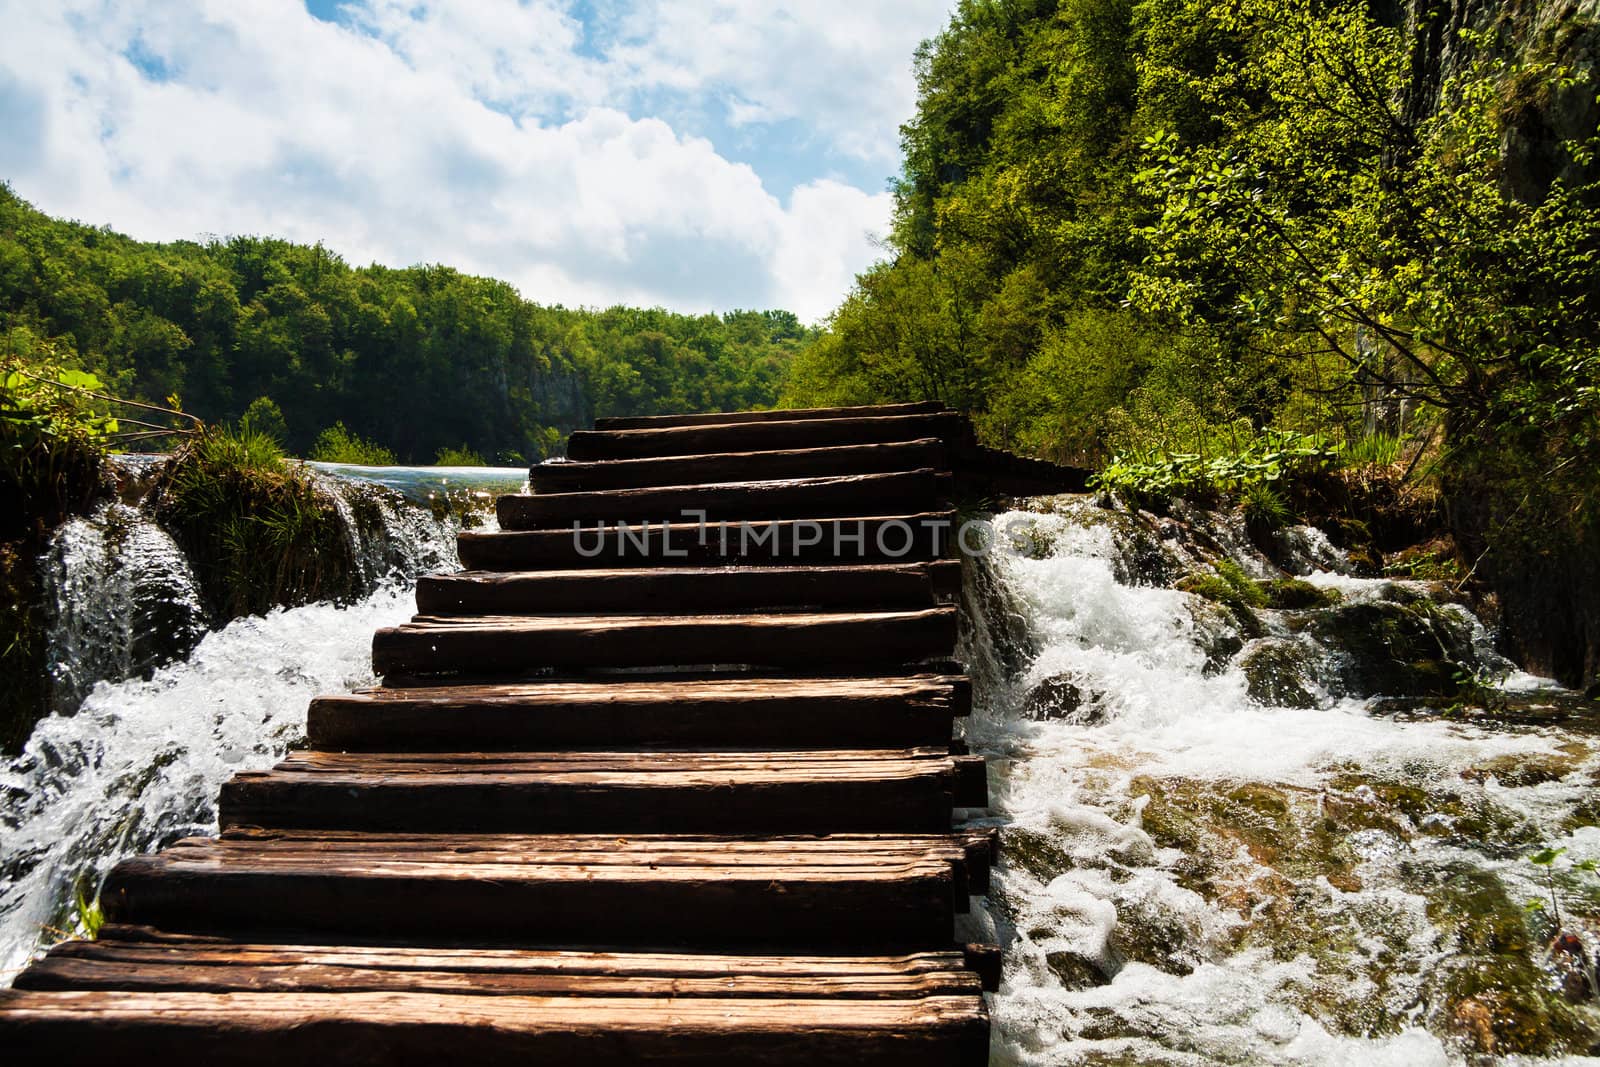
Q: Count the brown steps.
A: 11